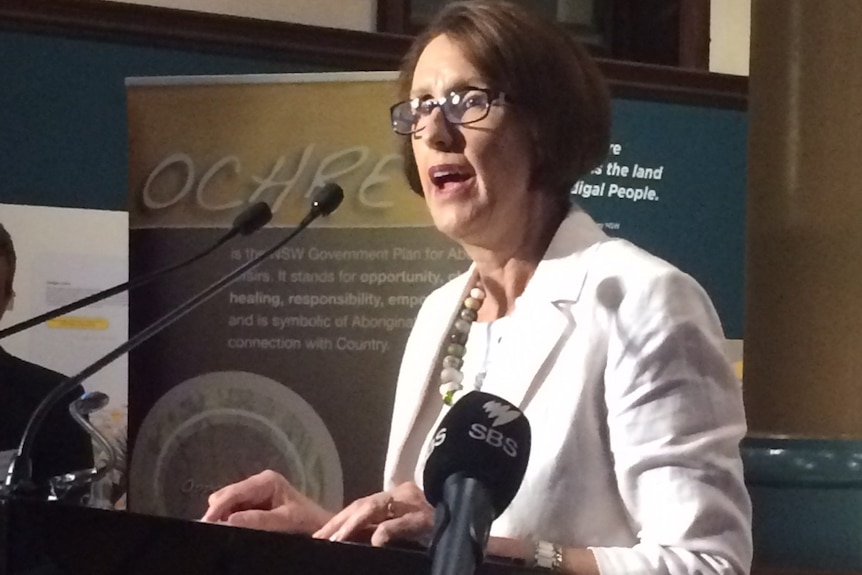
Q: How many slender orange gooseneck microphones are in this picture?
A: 0